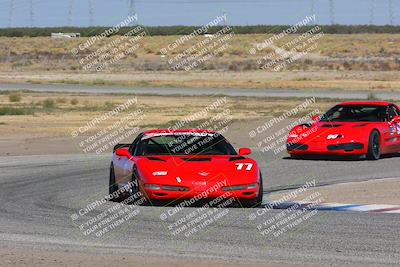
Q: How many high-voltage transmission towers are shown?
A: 9